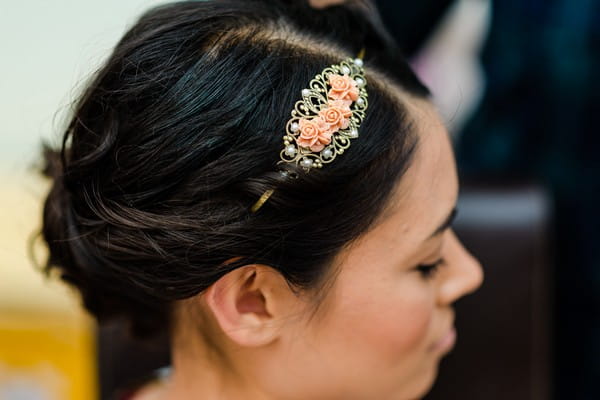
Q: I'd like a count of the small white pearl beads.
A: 10